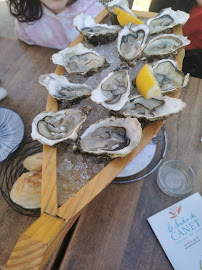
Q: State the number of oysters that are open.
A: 12